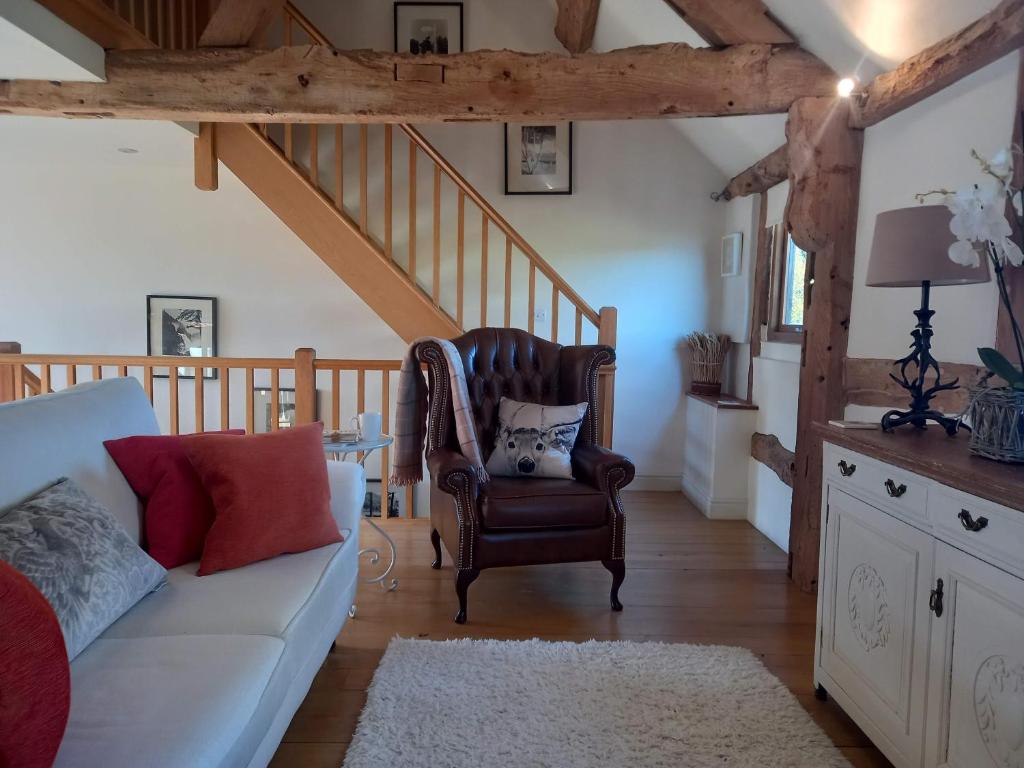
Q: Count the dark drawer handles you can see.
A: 3